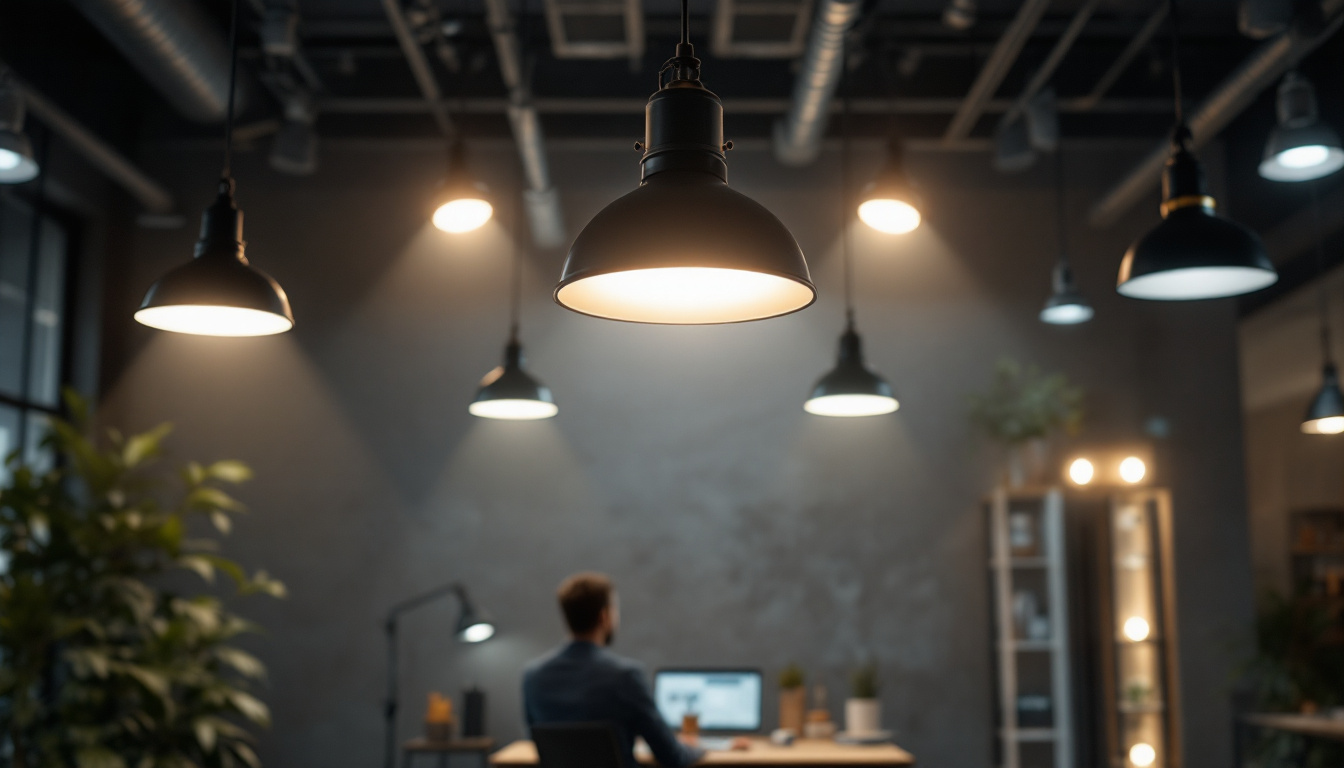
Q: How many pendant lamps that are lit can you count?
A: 11